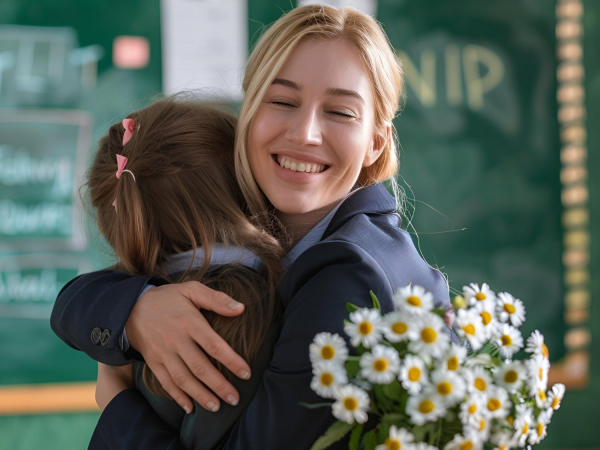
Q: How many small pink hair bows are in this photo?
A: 2